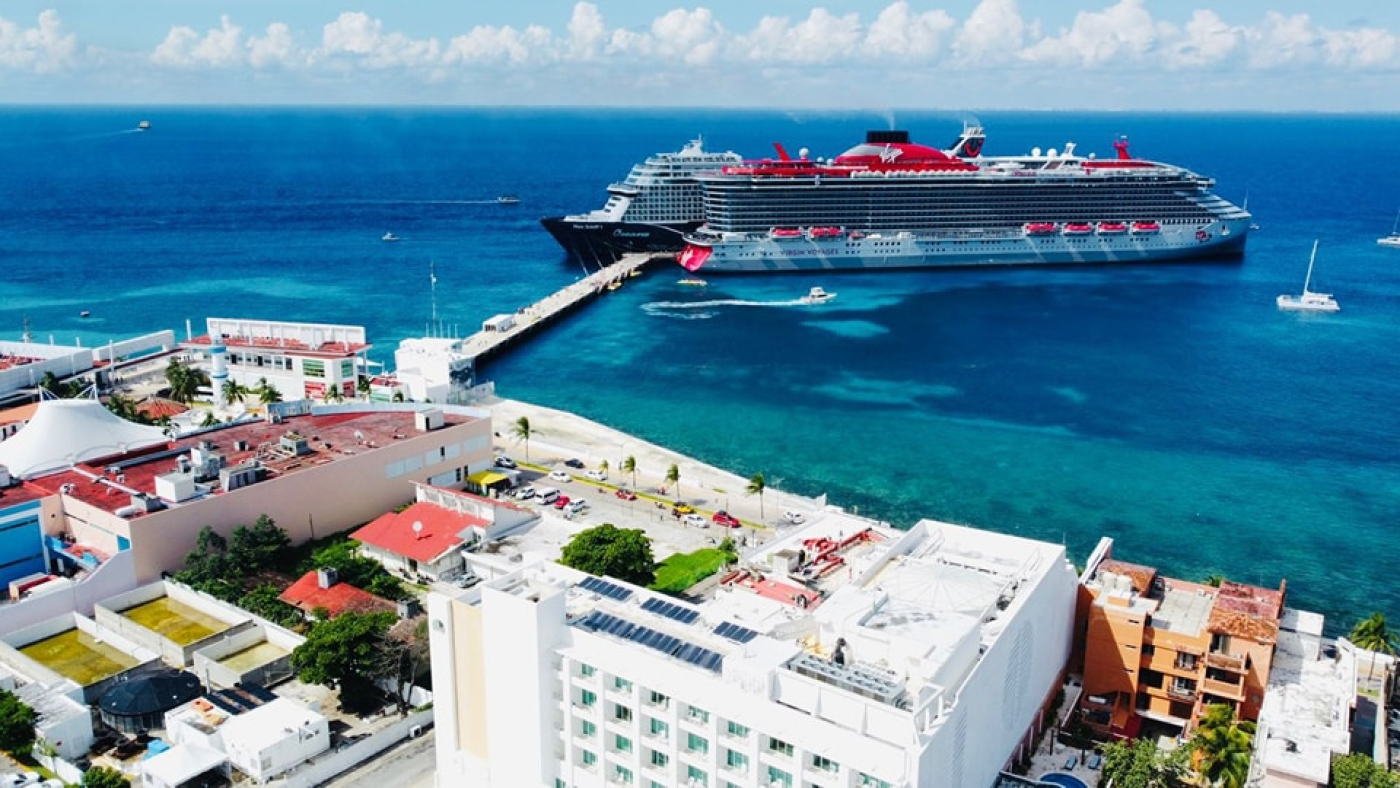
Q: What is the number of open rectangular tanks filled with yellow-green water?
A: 3